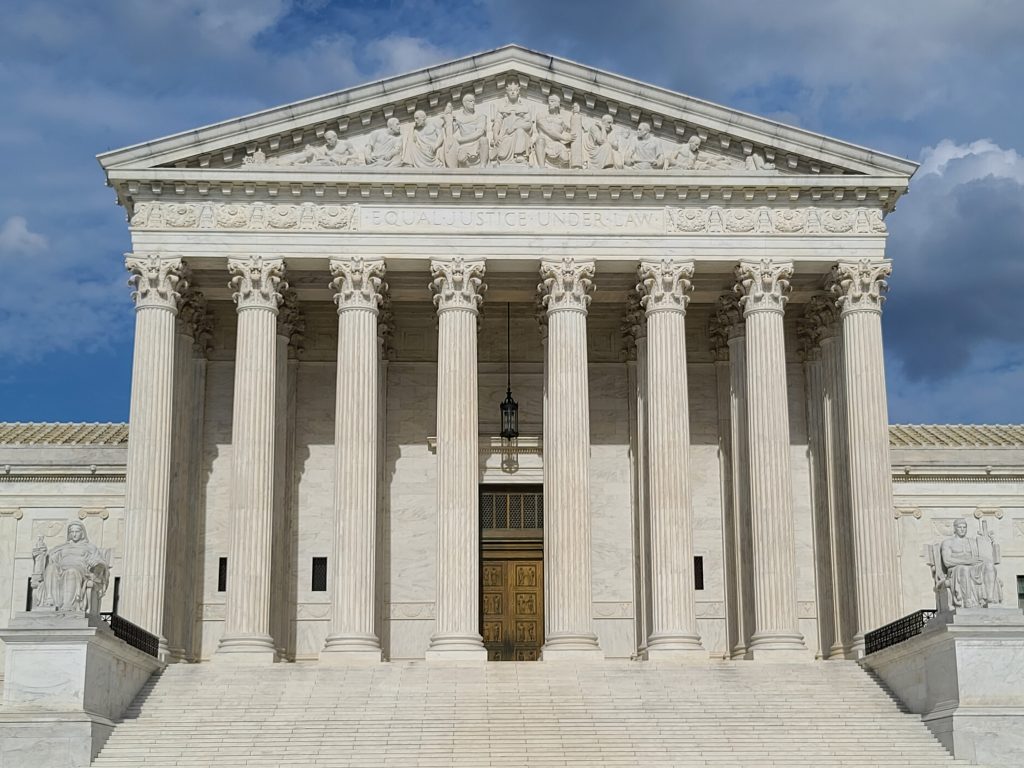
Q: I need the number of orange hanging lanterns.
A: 0